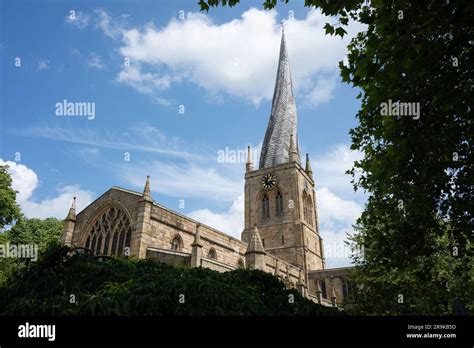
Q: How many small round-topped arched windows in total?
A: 3